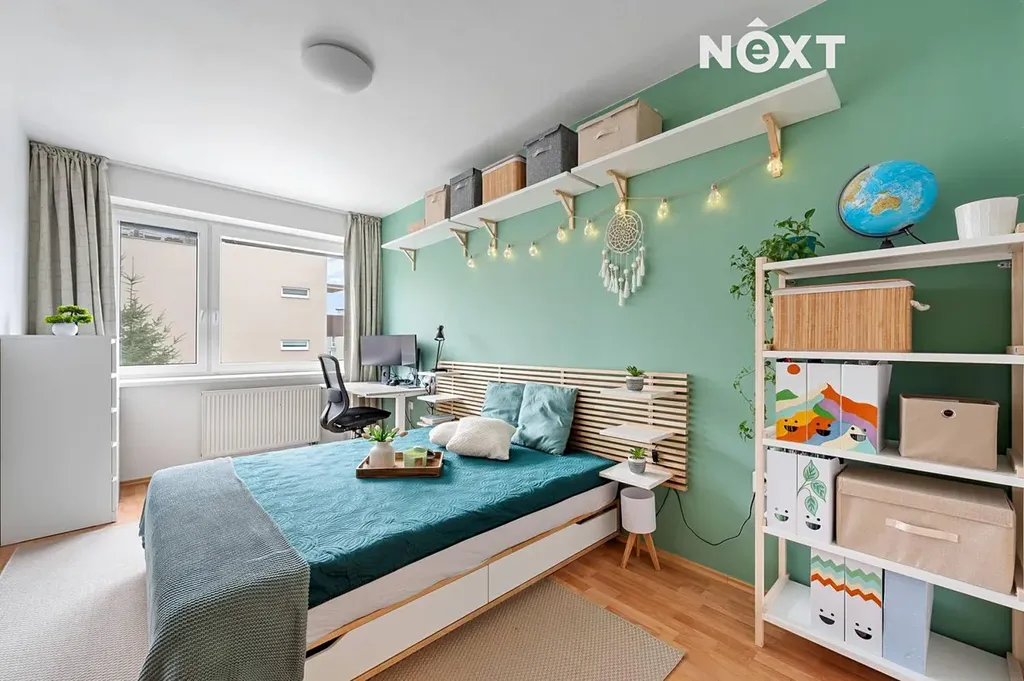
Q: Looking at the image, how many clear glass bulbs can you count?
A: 10